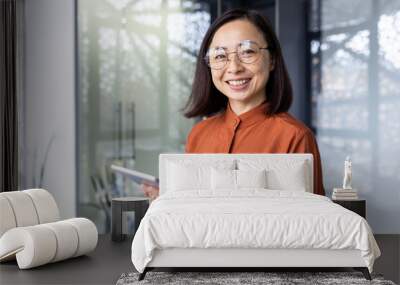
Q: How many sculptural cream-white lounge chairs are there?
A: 1